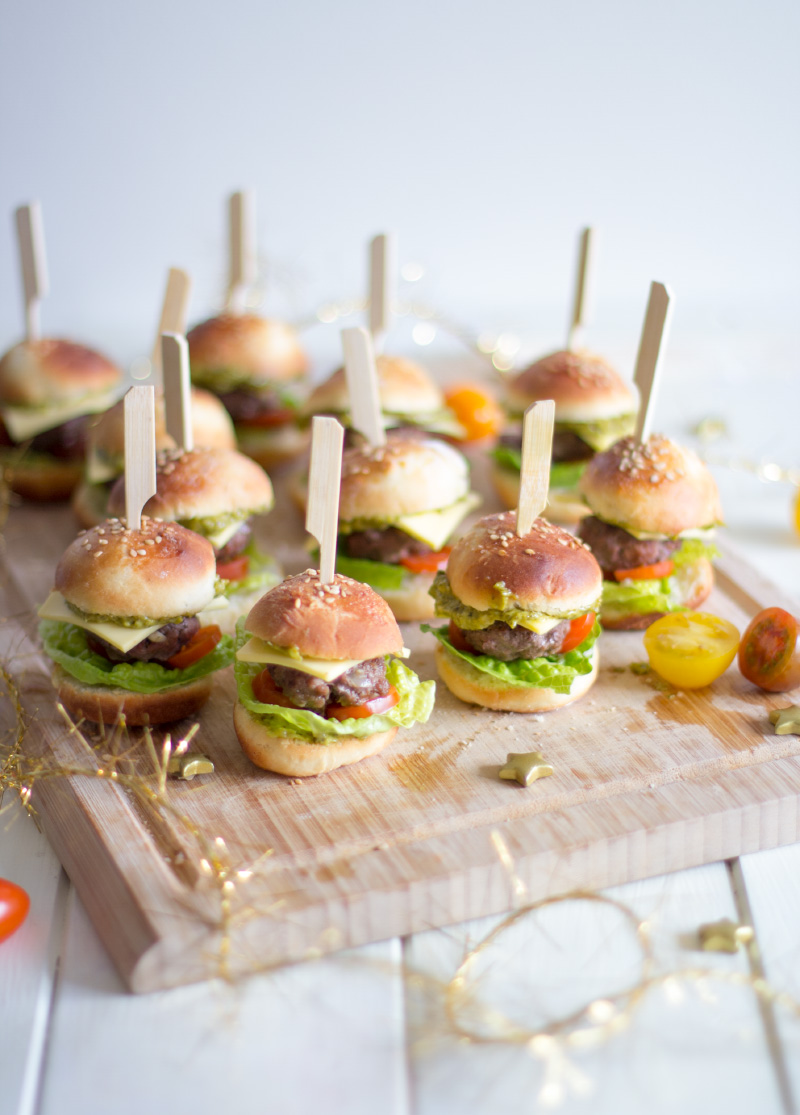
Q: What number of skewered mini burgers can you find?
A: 11